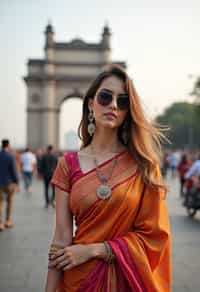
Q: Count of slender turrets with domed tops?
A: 2